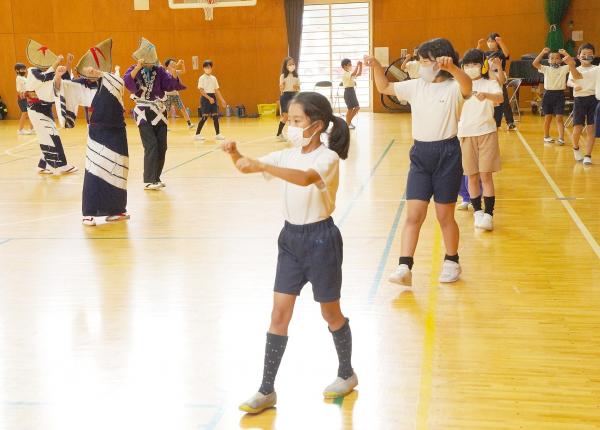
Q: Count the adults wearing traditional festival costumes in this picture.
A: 3